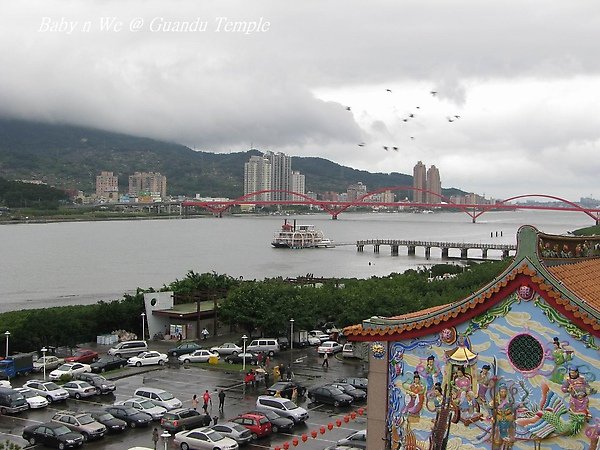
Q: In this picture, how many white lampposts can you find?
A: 6